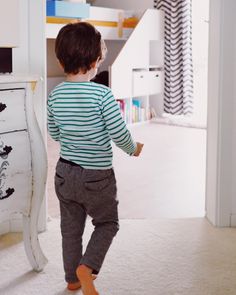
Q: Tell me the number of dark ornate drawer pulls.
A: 3